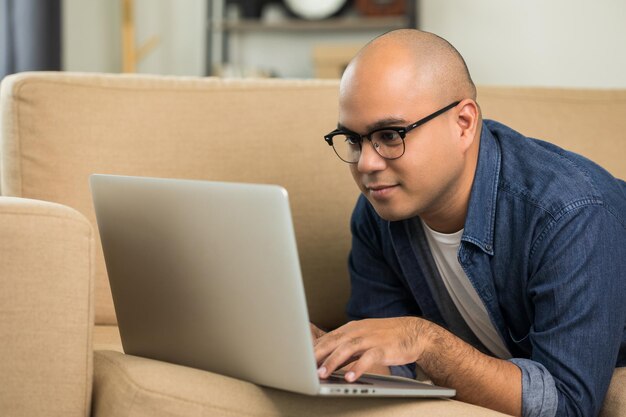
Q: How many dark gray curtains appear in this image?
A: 1